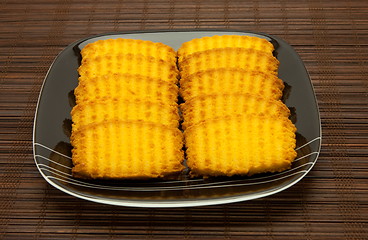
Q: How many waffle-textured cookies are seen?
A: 10